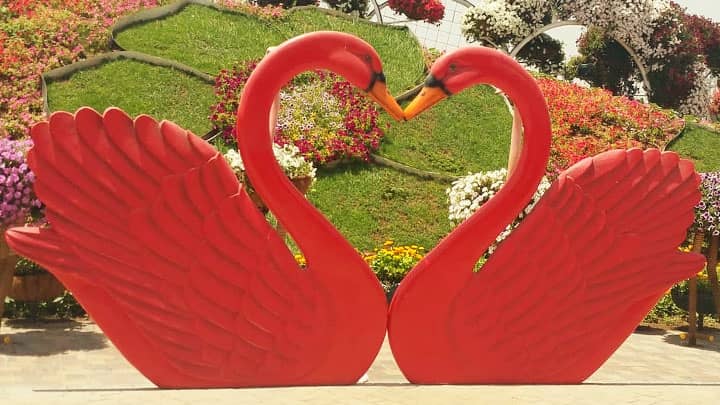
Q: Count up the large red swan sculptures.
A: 2